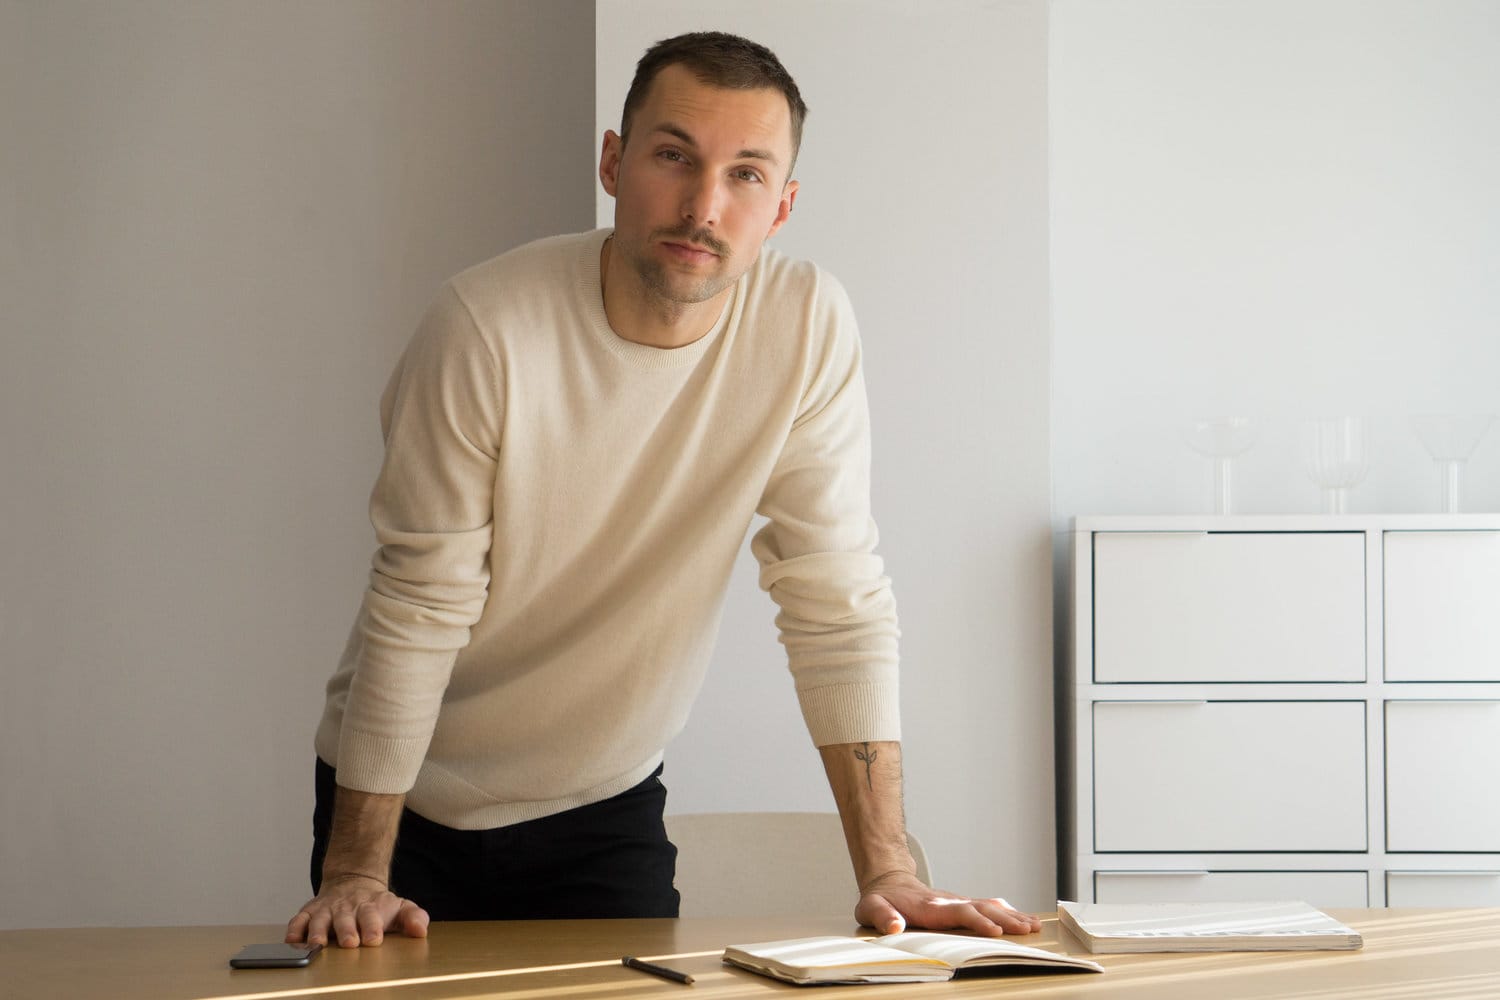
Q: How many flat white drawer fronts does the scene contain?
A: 6